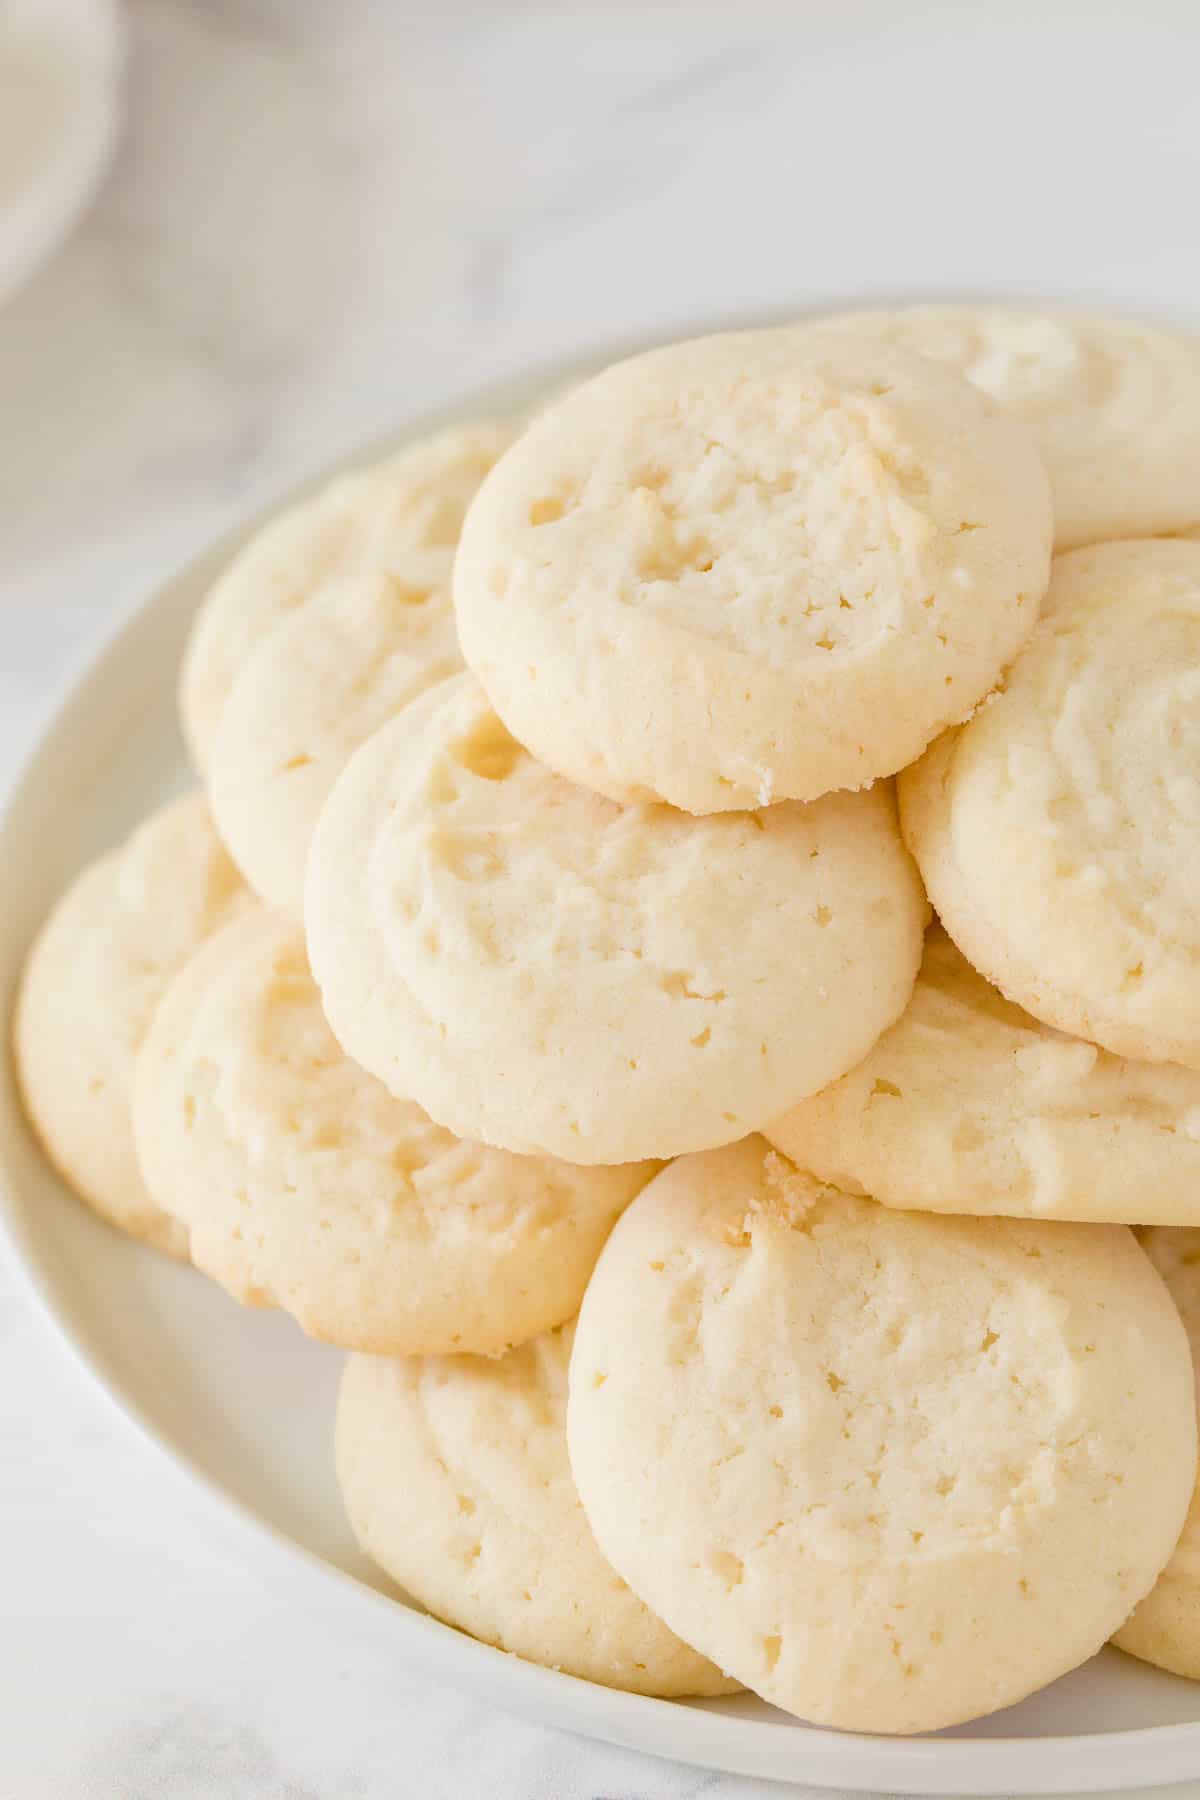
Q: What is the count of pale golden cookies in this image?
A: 12